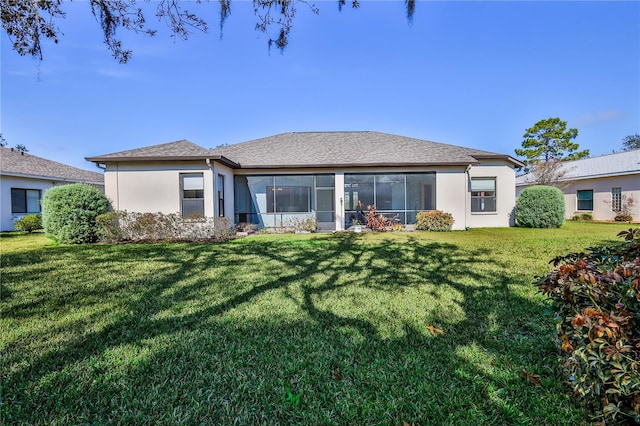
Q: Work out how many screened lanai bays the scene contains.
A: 2